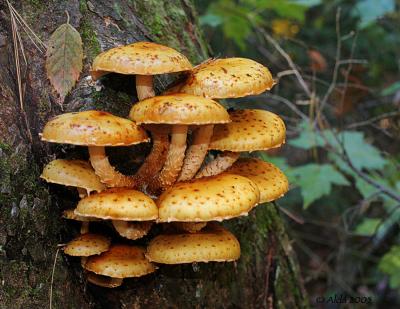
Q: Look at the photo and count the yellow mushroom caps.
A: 14